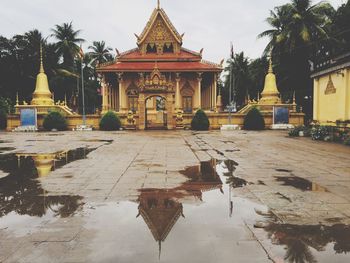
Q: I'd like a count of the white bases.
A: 4